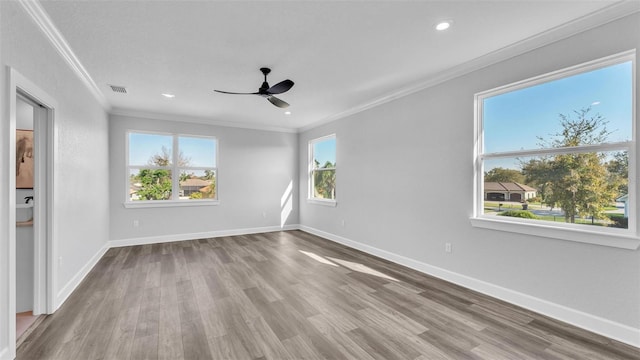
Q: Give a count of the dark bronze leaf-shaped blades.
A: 3